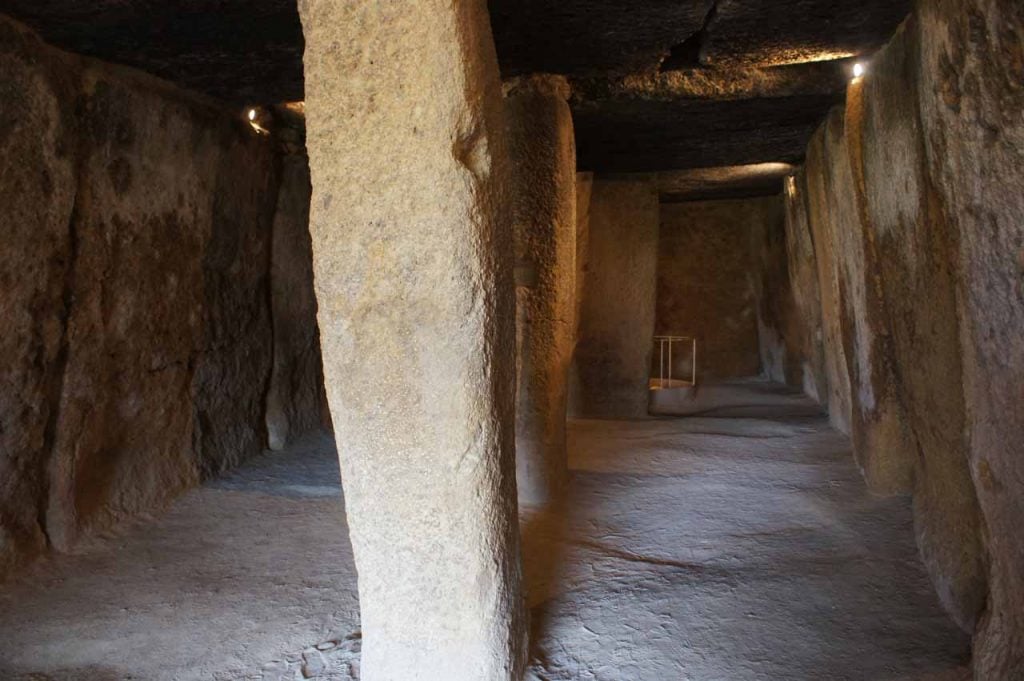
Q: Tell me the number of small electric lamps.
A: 2